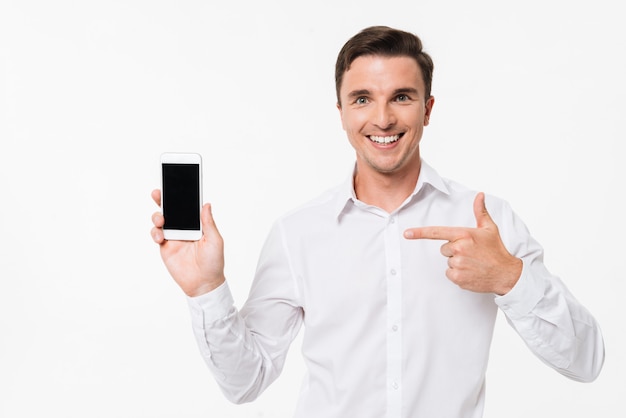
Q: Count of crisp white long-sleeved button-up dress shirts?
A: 1